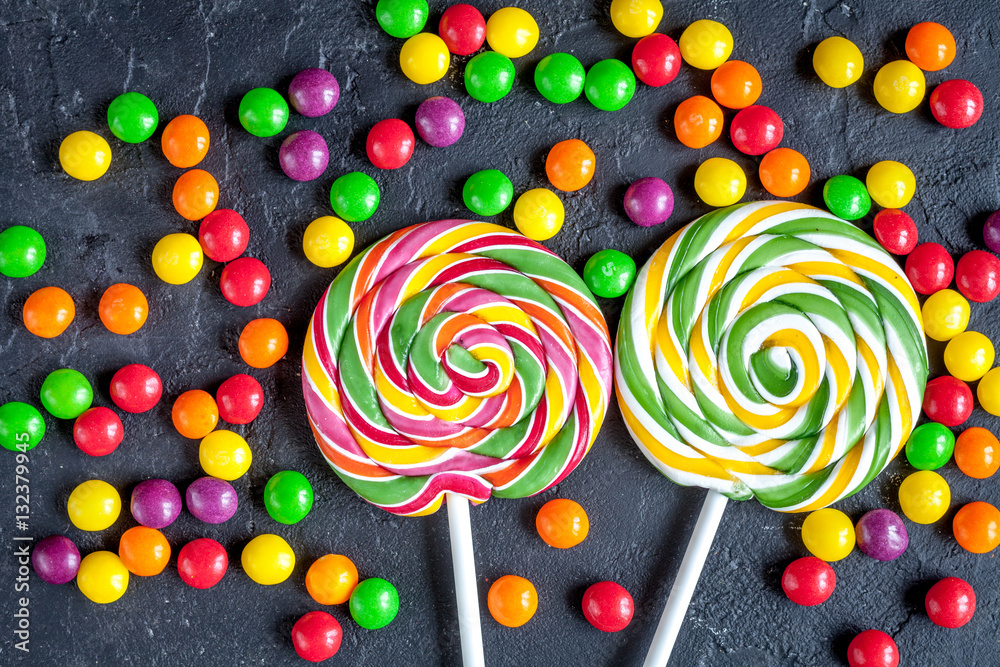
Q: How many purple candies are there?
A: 9